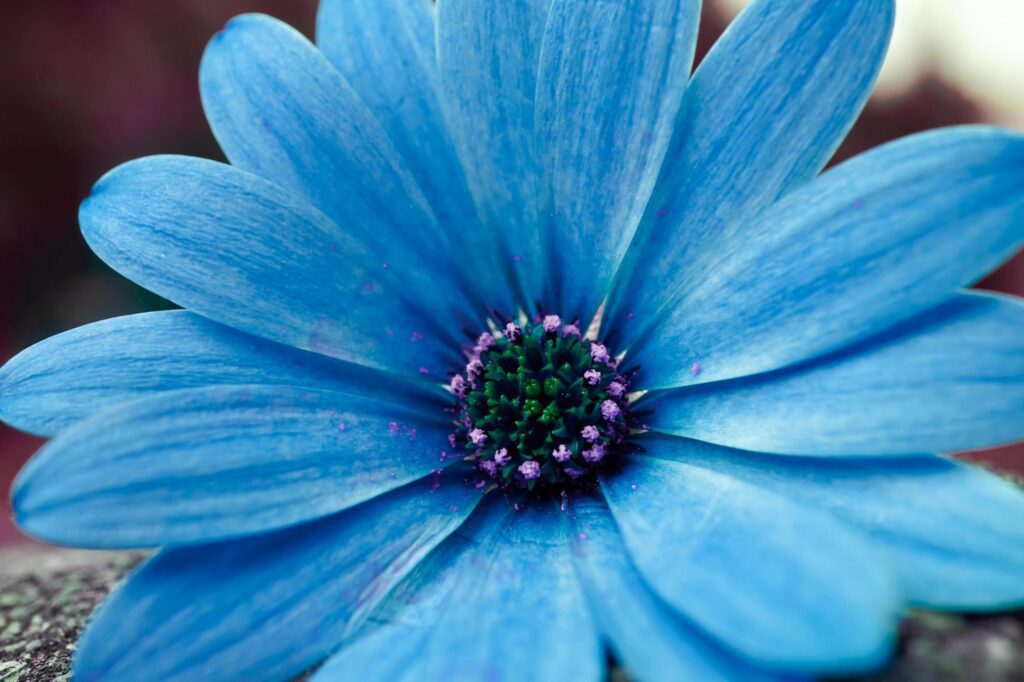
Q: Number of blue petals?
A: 15